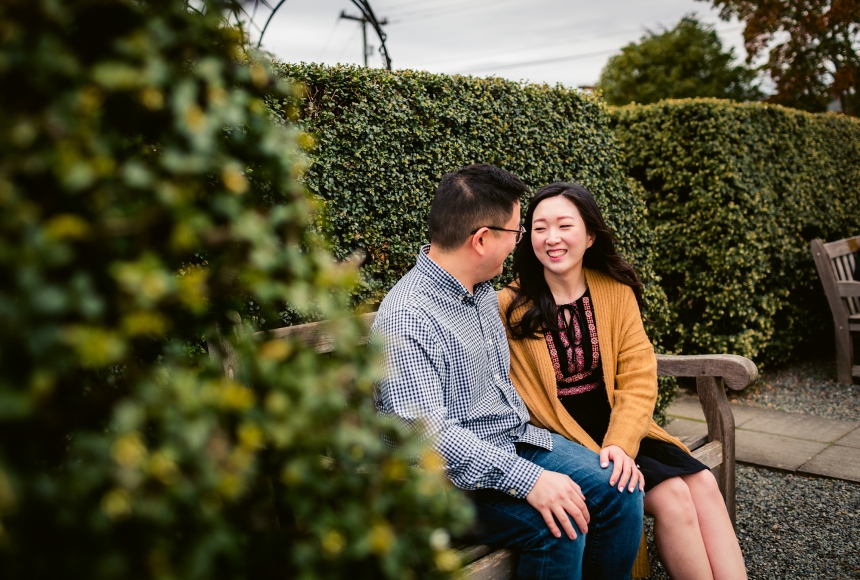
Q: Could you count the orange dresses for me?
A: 0